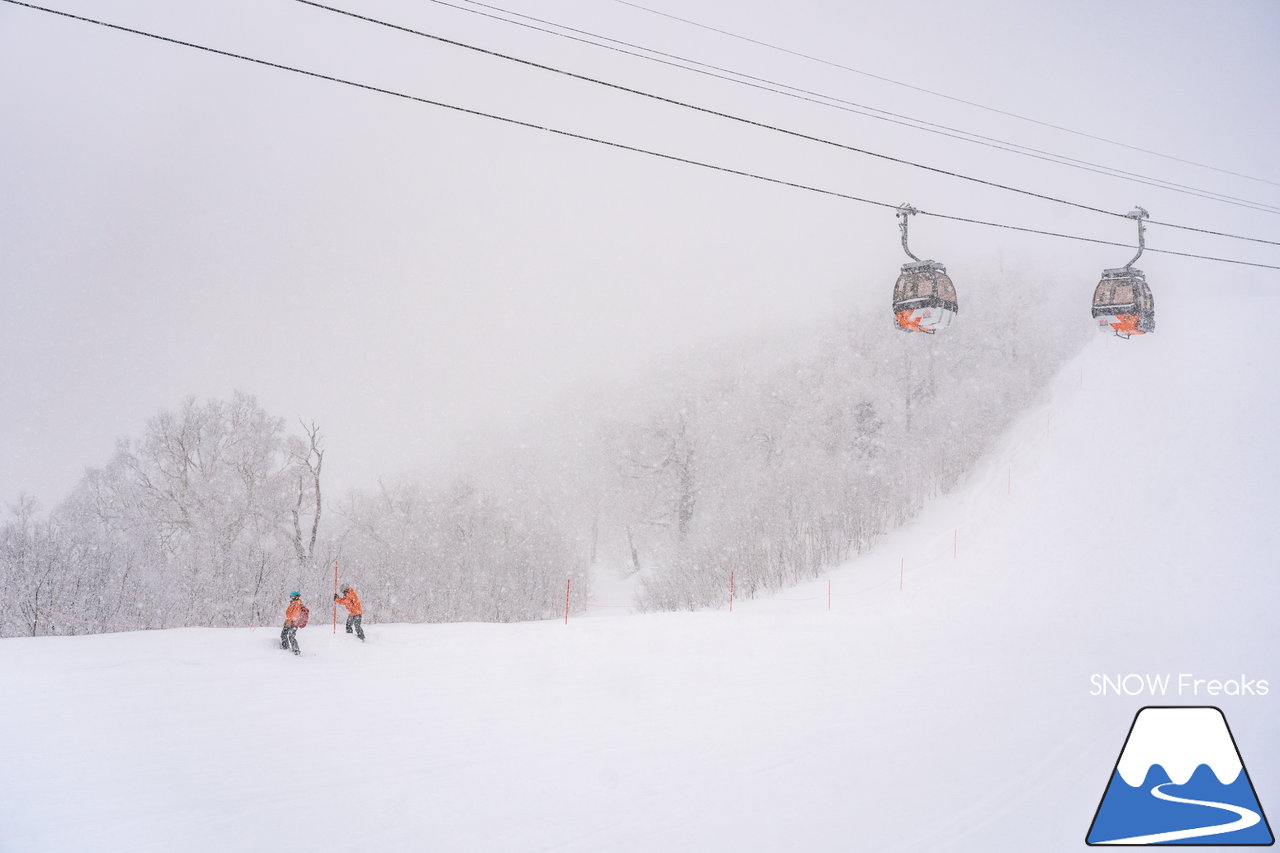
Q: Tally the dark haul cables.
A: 2